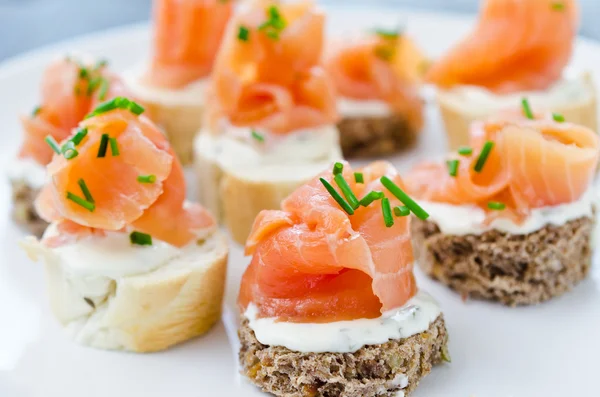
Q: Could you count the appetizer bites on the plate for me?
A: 8